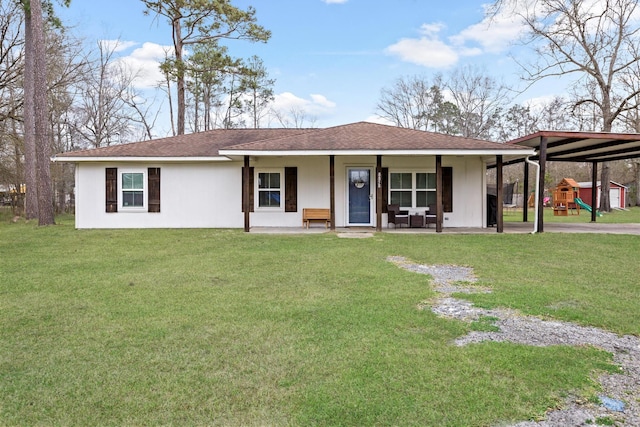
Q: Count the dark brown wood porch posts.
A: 5